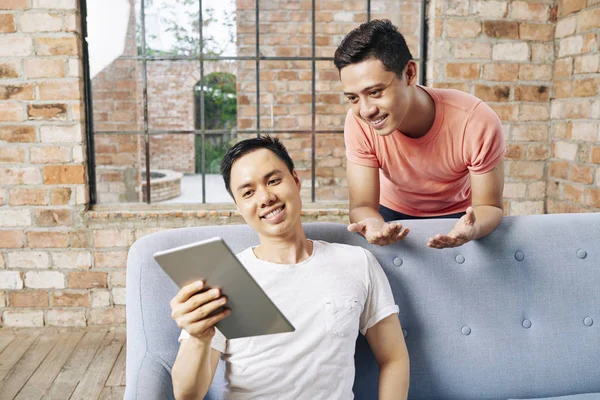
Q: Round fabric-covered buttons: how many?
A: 8